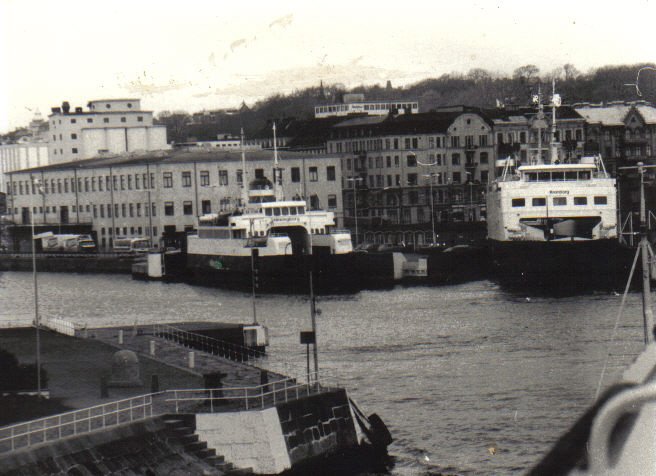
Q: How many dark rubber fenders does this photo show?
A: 1